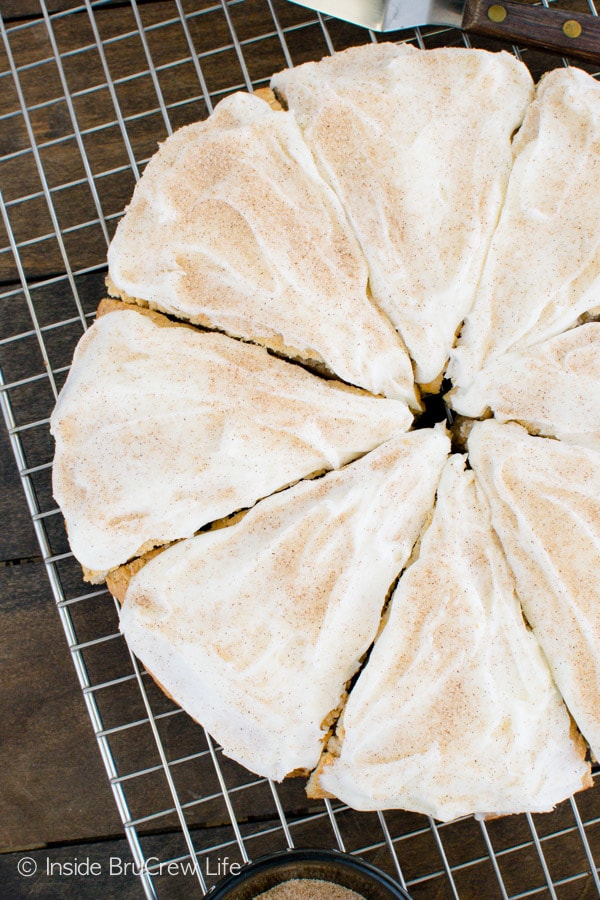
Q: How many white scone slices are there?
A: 8